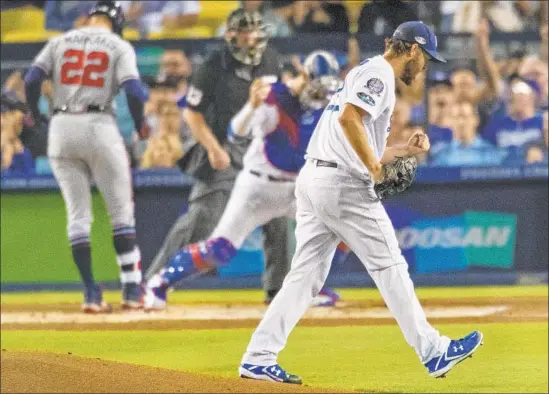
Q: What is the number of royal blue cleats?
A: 2